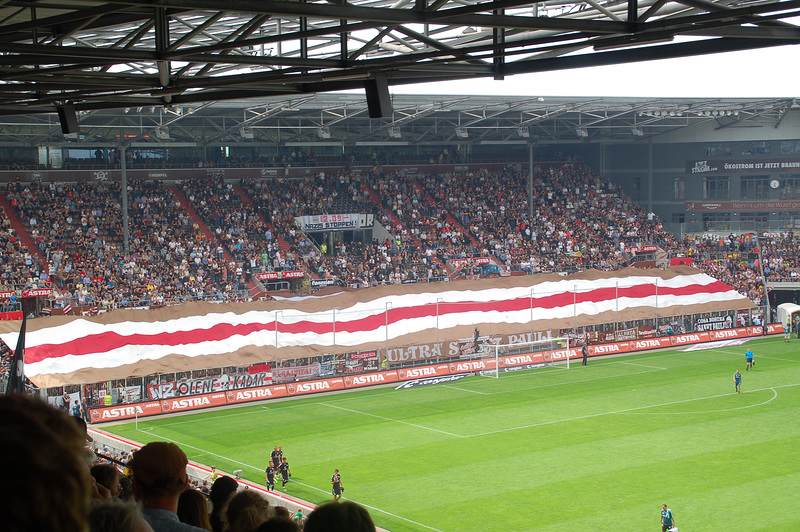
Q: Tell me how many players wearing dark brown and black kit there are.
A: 5